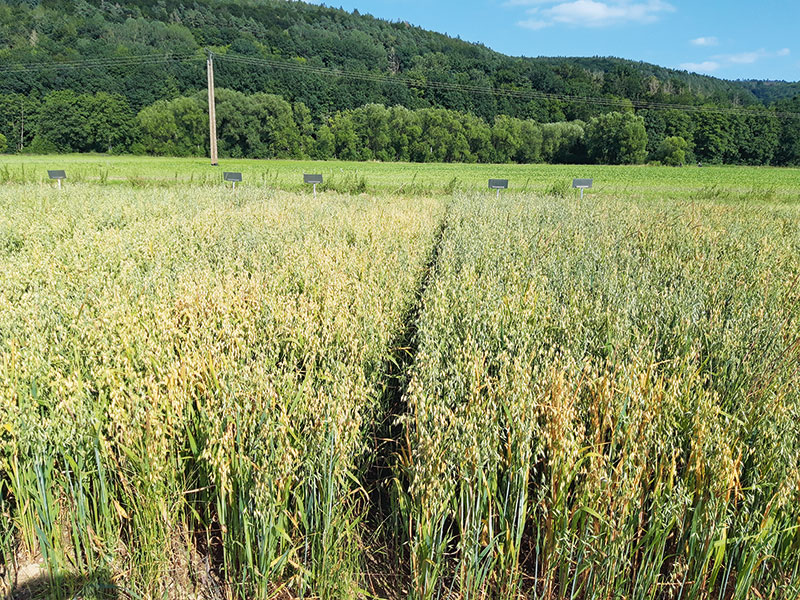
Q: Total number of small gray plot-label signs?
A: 5